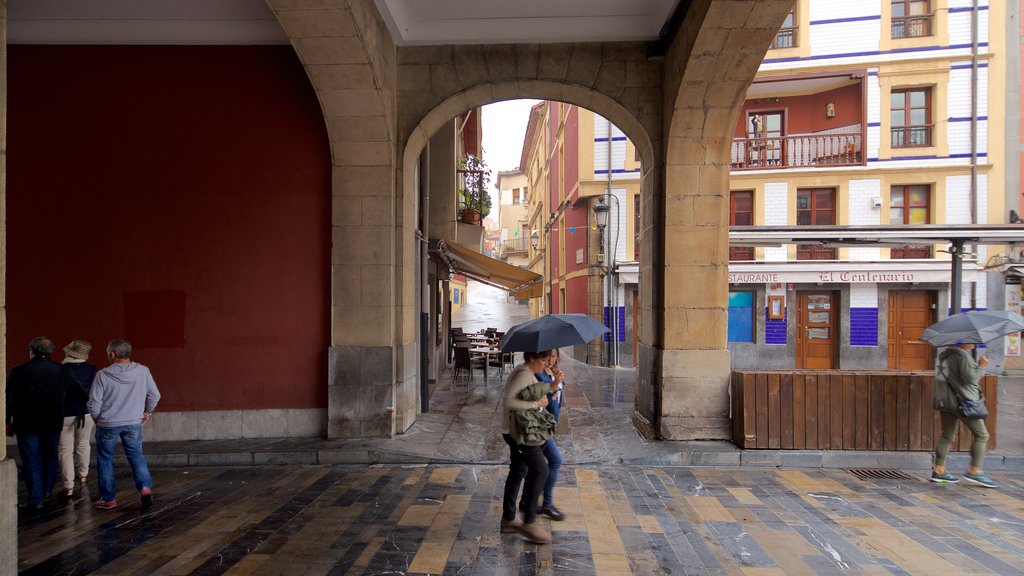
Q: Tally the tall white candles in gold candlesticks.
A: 0